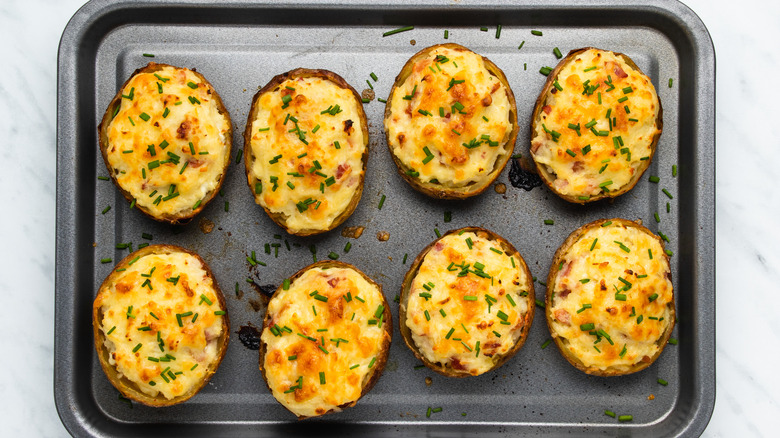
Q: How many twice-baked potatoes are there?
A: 8